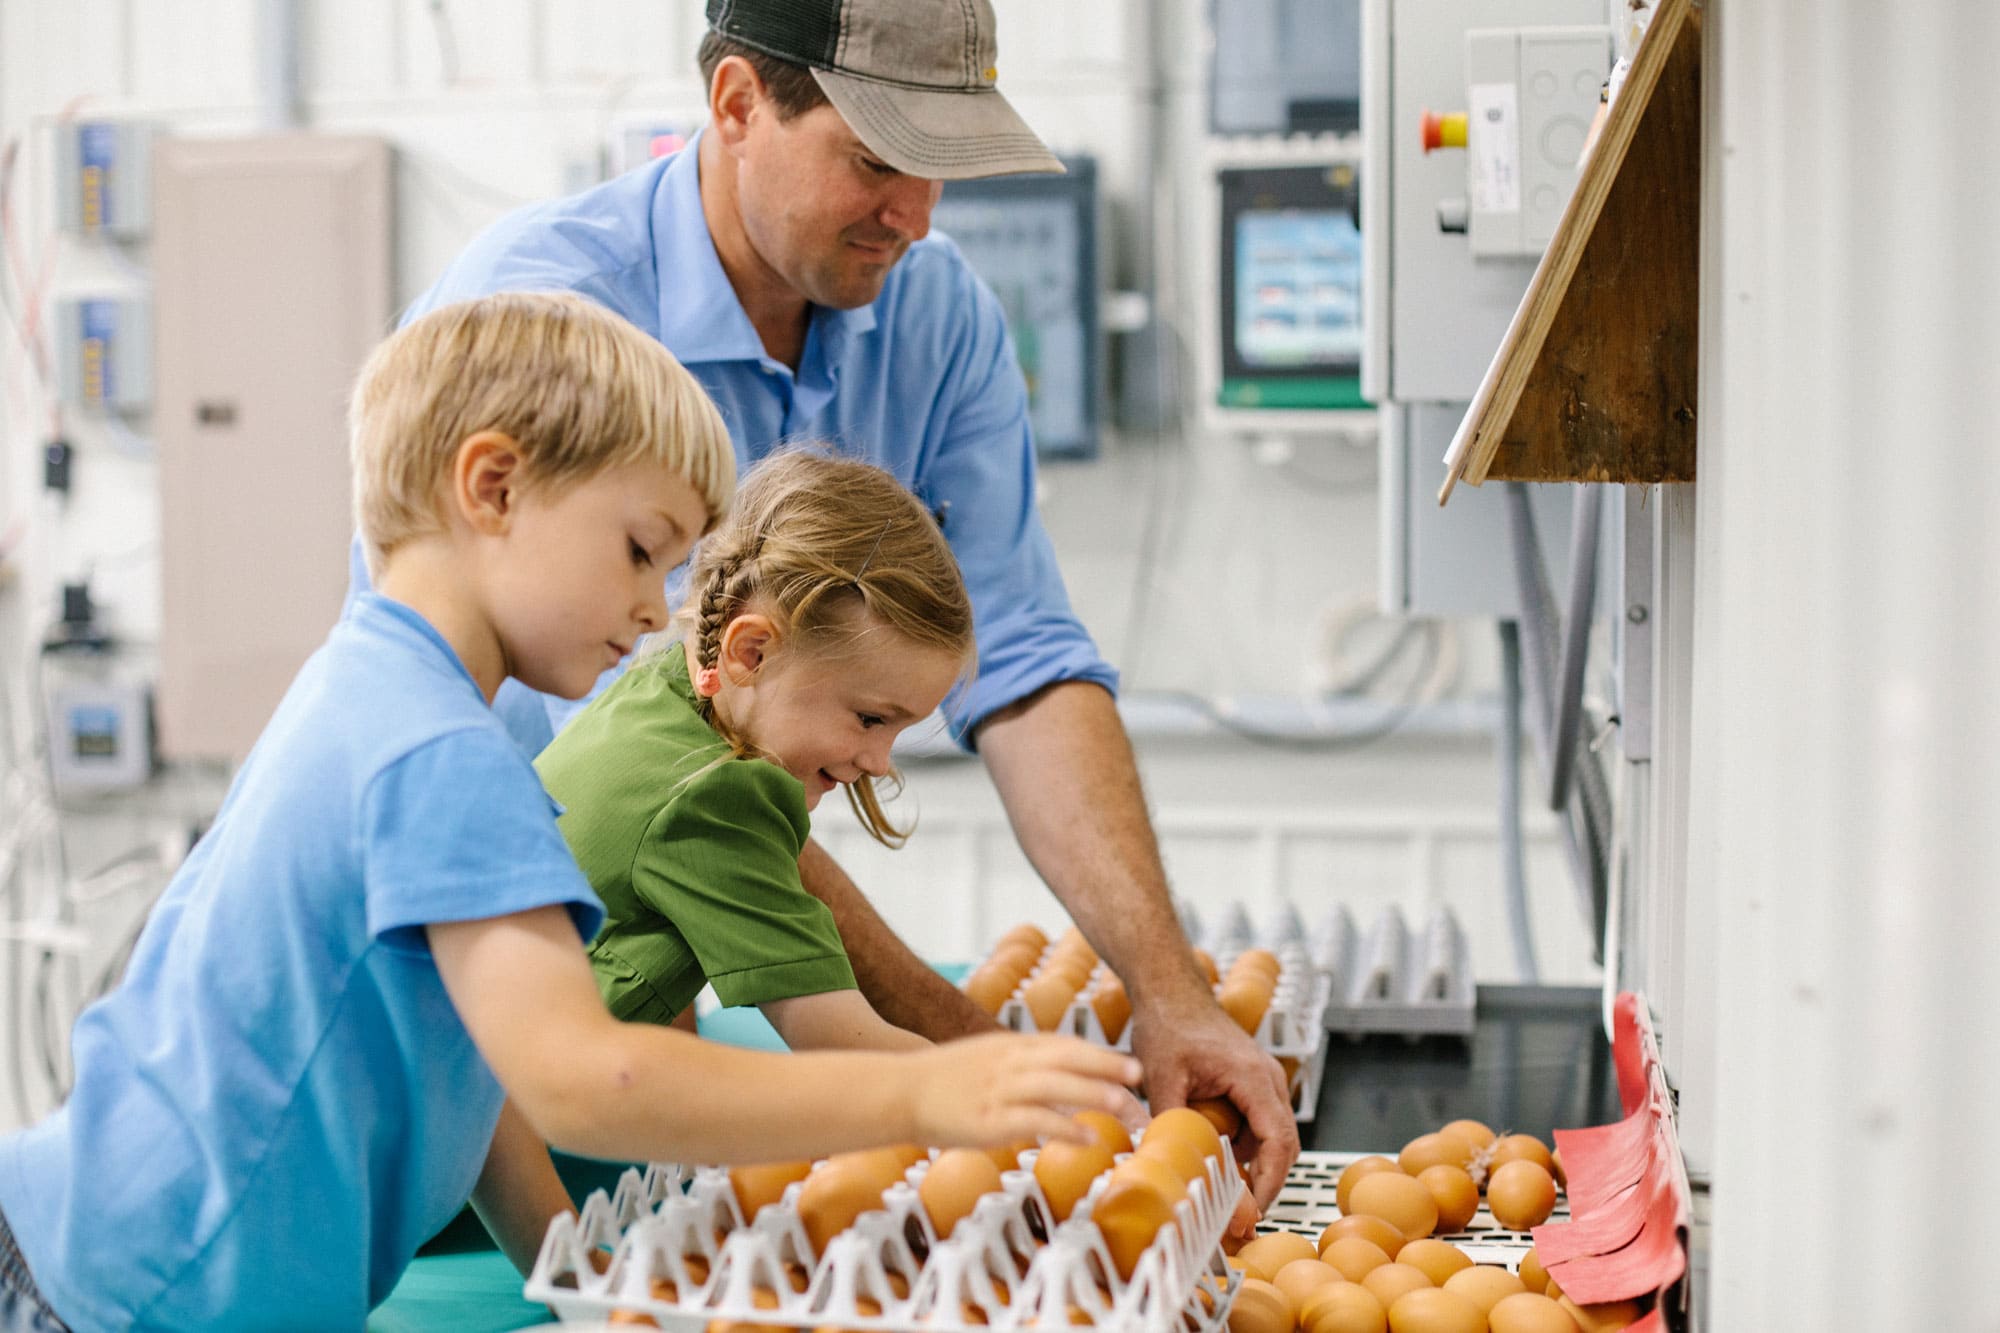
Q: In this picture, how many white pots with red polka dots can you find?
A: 0